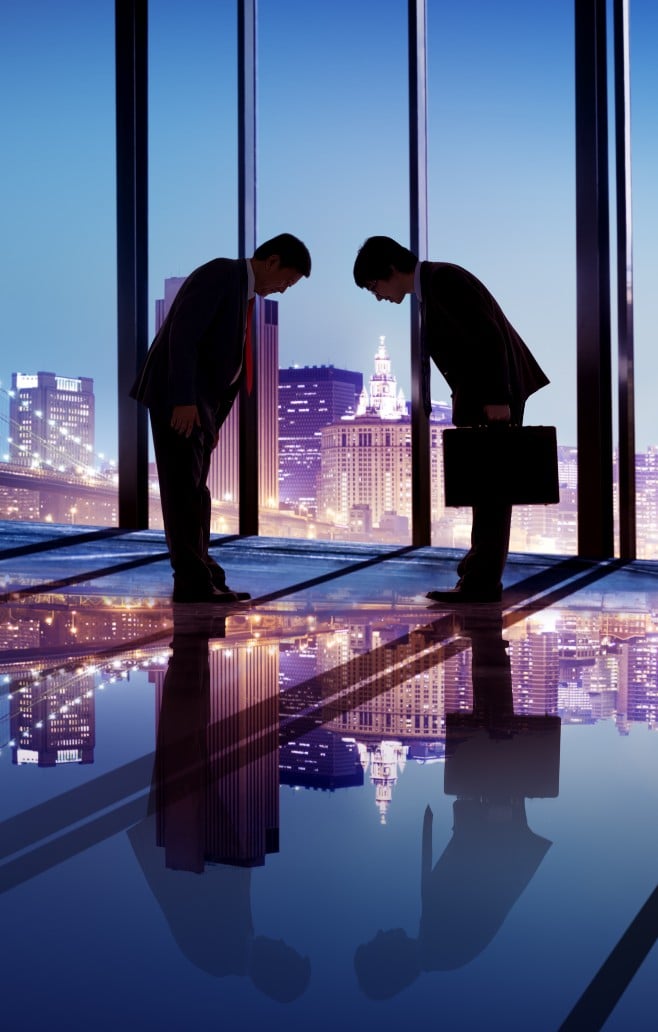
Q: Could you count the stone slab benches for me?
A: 0